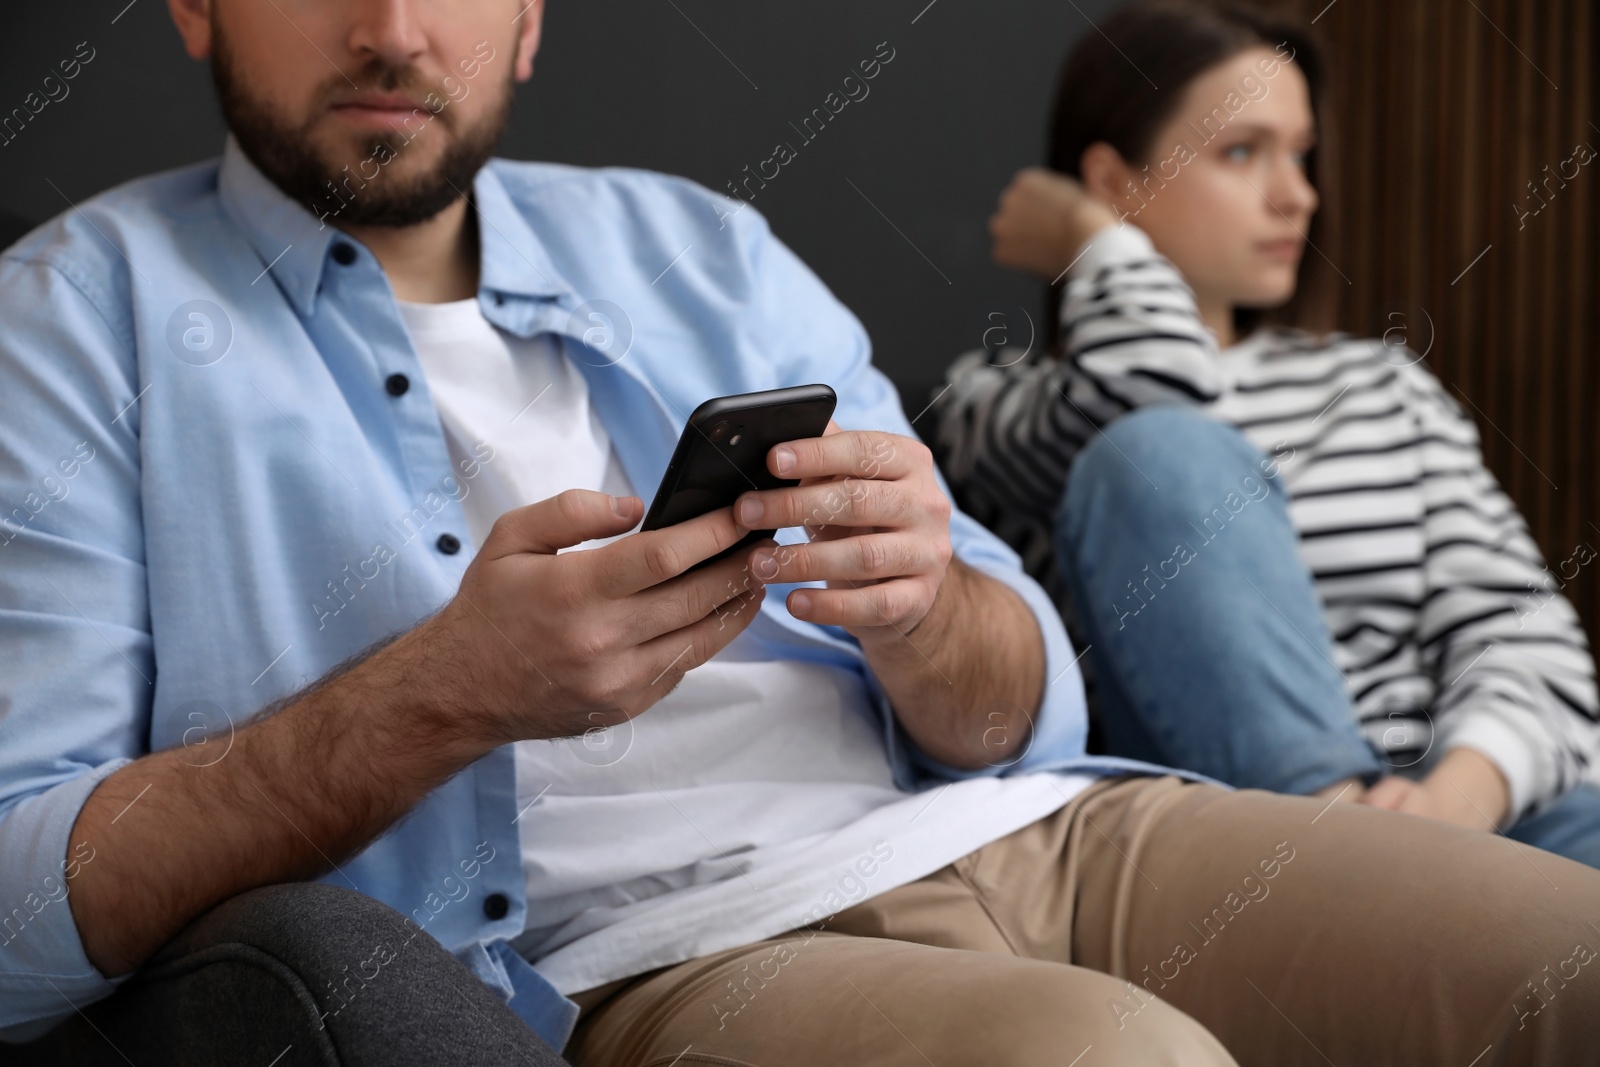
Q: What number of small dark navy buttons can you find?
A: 4